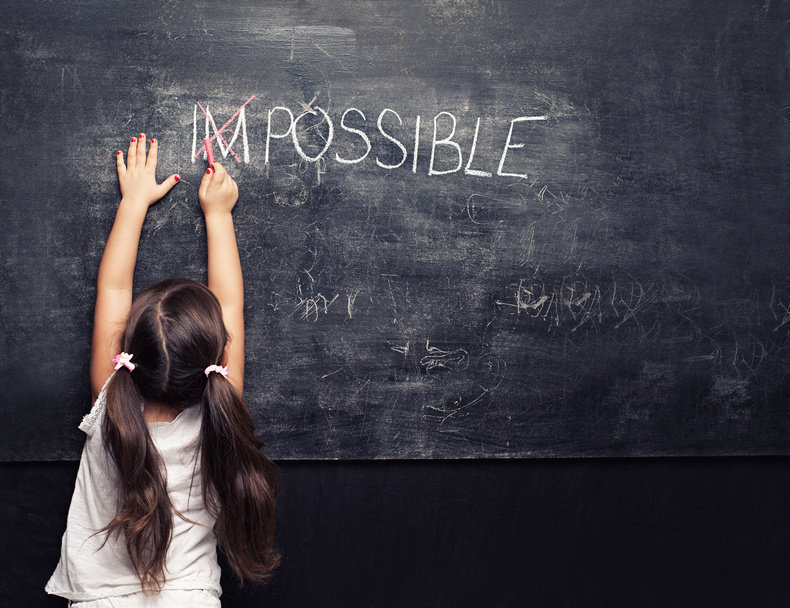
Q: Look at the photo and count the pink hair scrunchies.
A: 2